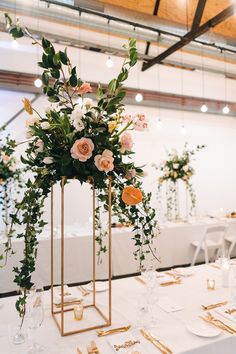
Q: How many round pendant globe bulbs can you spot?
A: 8